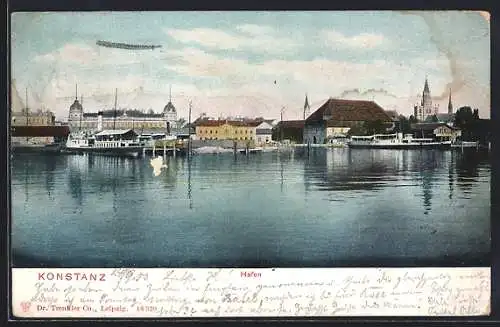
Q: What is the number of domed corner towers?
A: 2